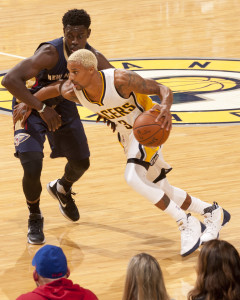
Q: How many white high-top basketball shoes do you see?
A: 2